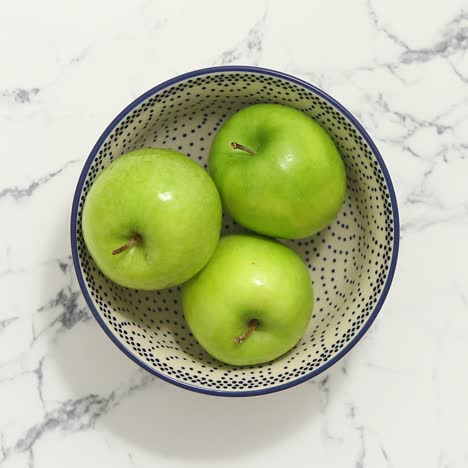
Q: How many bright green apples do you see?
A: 3